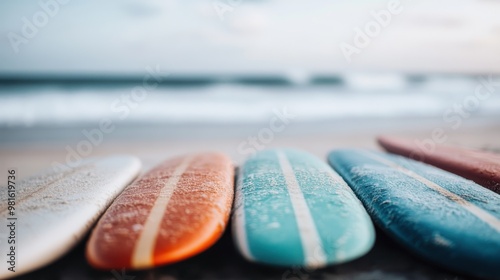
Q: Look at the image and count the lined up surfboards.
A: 5